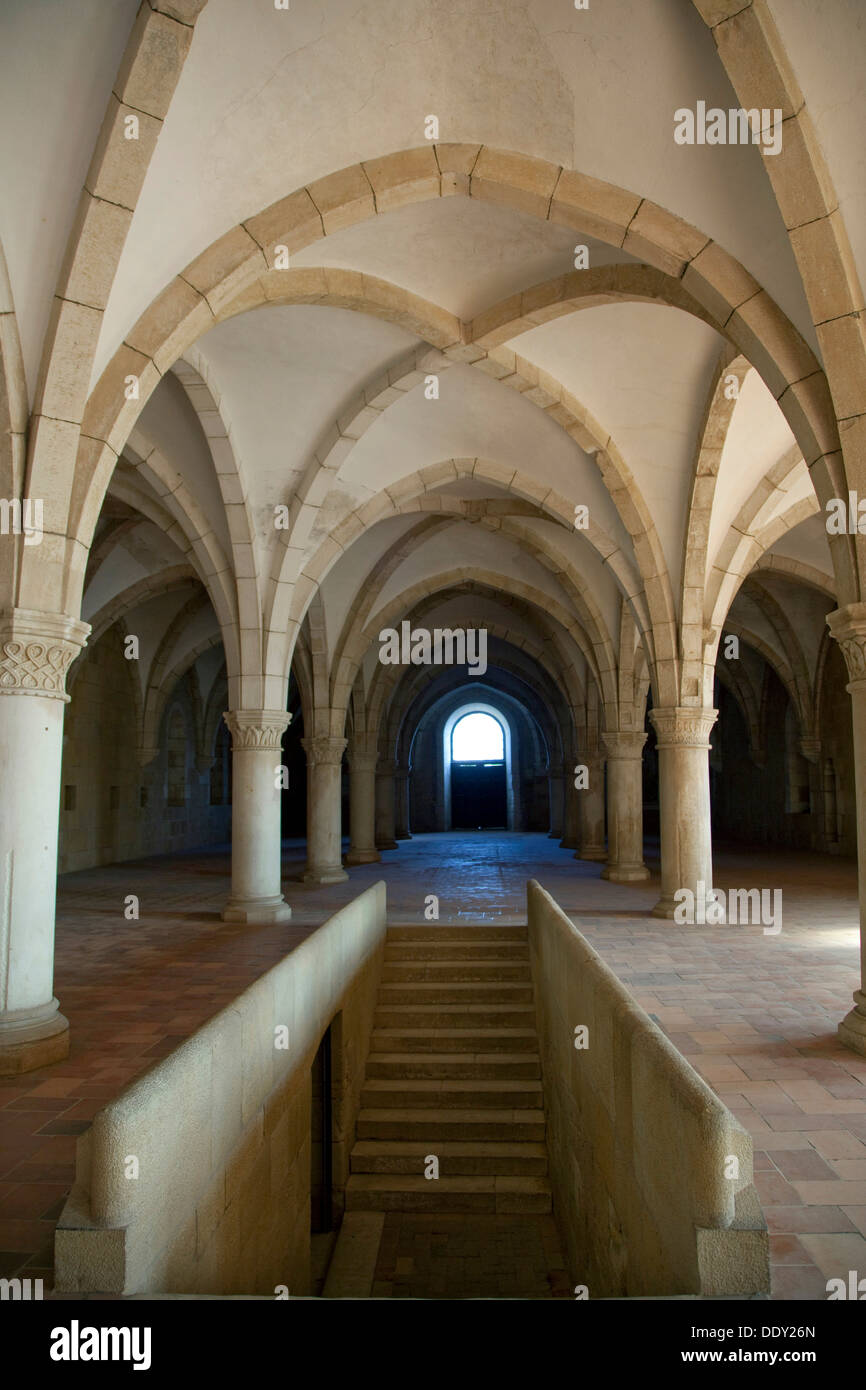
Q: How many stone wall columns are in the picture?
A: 12